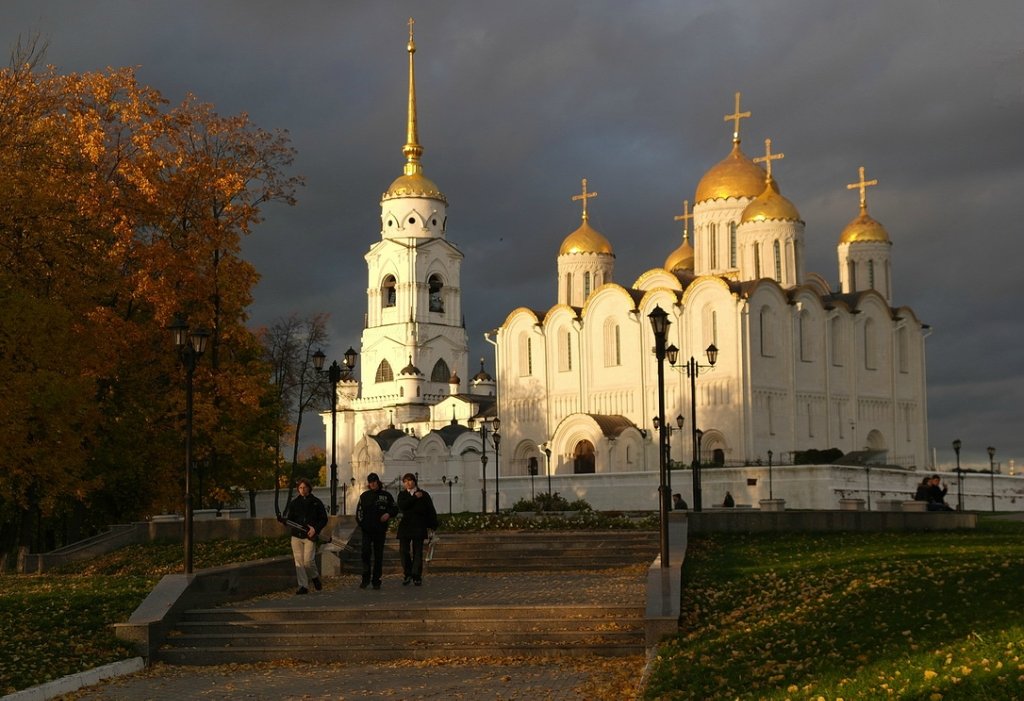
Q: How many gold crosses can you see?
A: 6